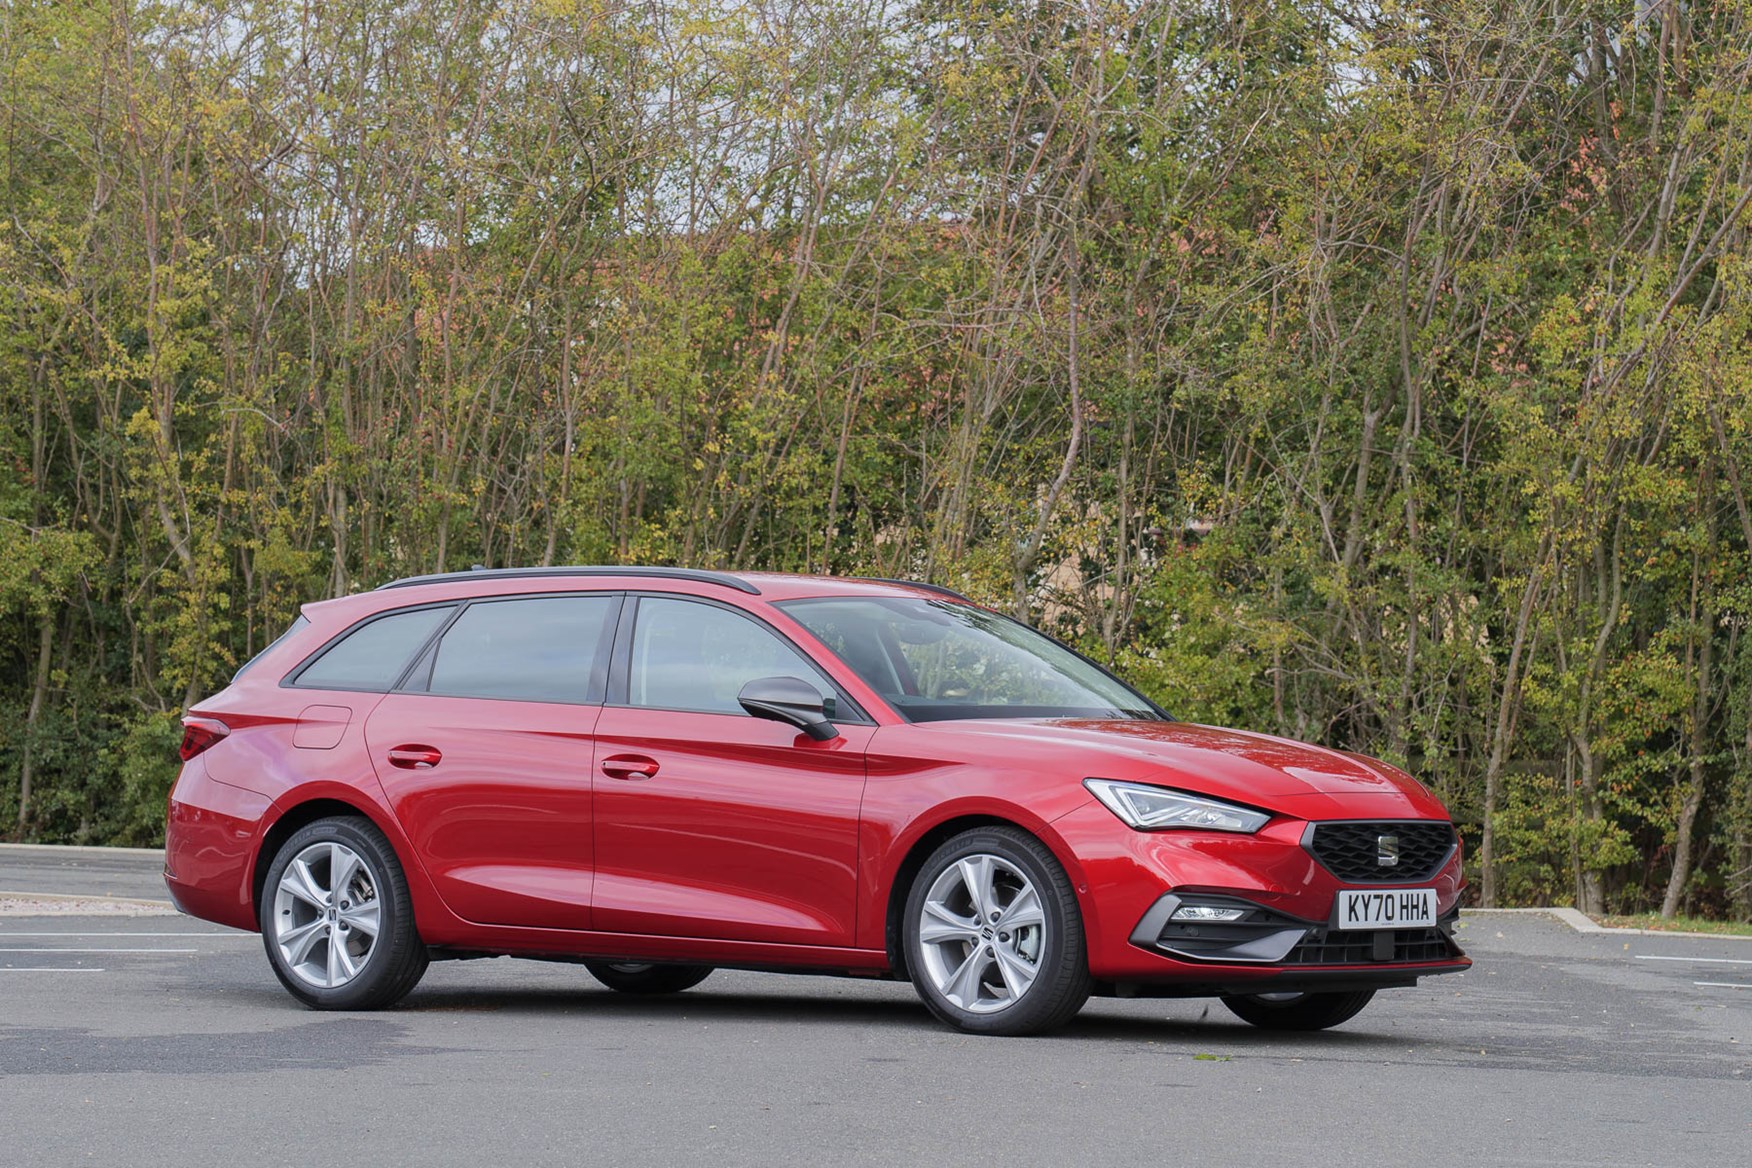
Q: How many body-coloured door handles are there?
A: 2